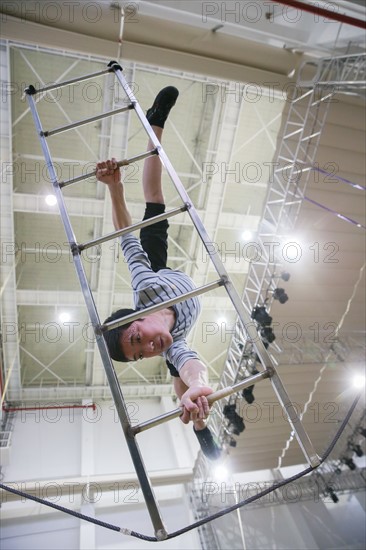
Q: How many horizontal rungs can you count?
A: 6